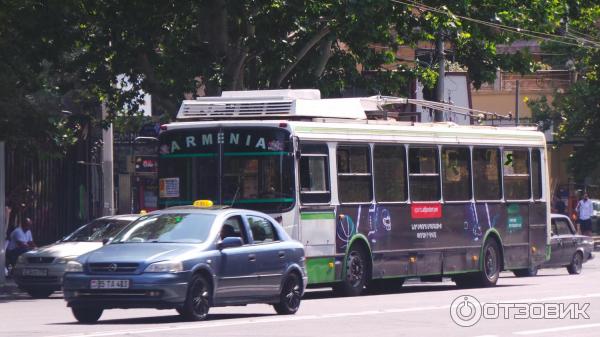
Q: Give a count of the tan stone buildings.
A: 1